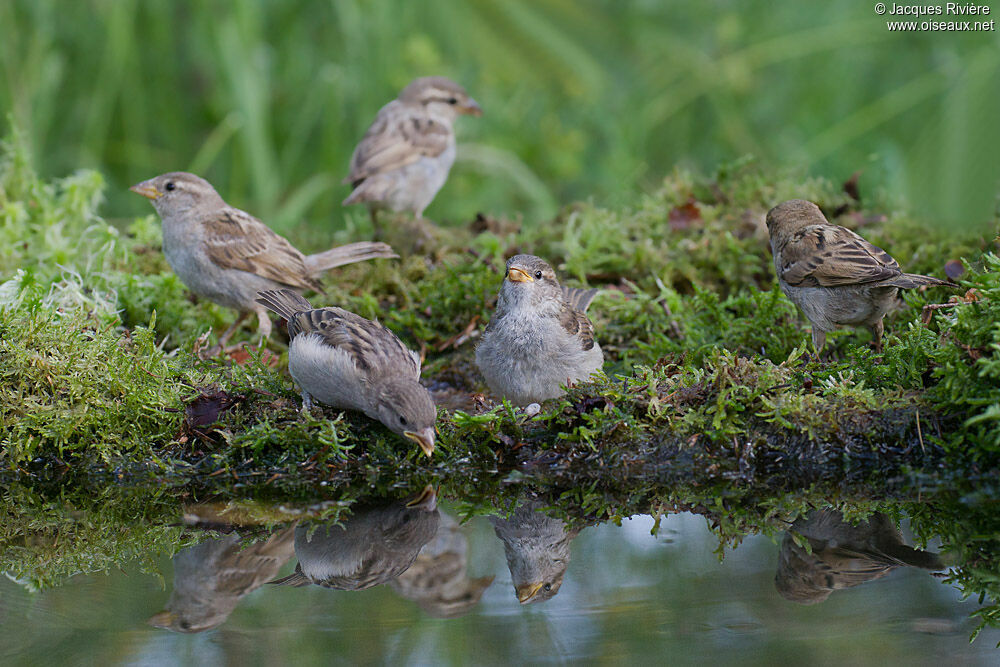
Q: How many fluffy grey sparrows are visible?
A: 5